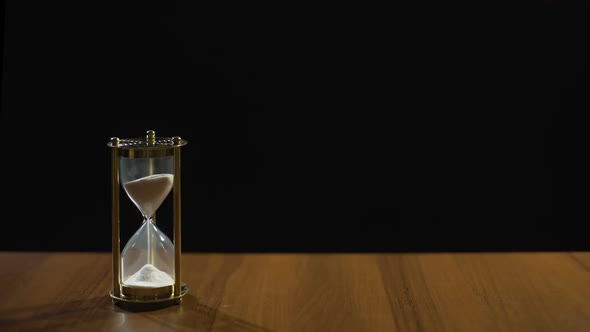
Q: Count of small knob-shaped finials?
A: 3